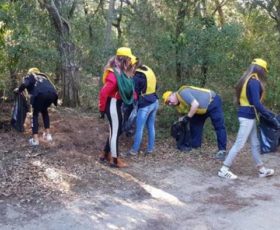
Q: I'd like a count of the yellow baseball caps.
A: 5